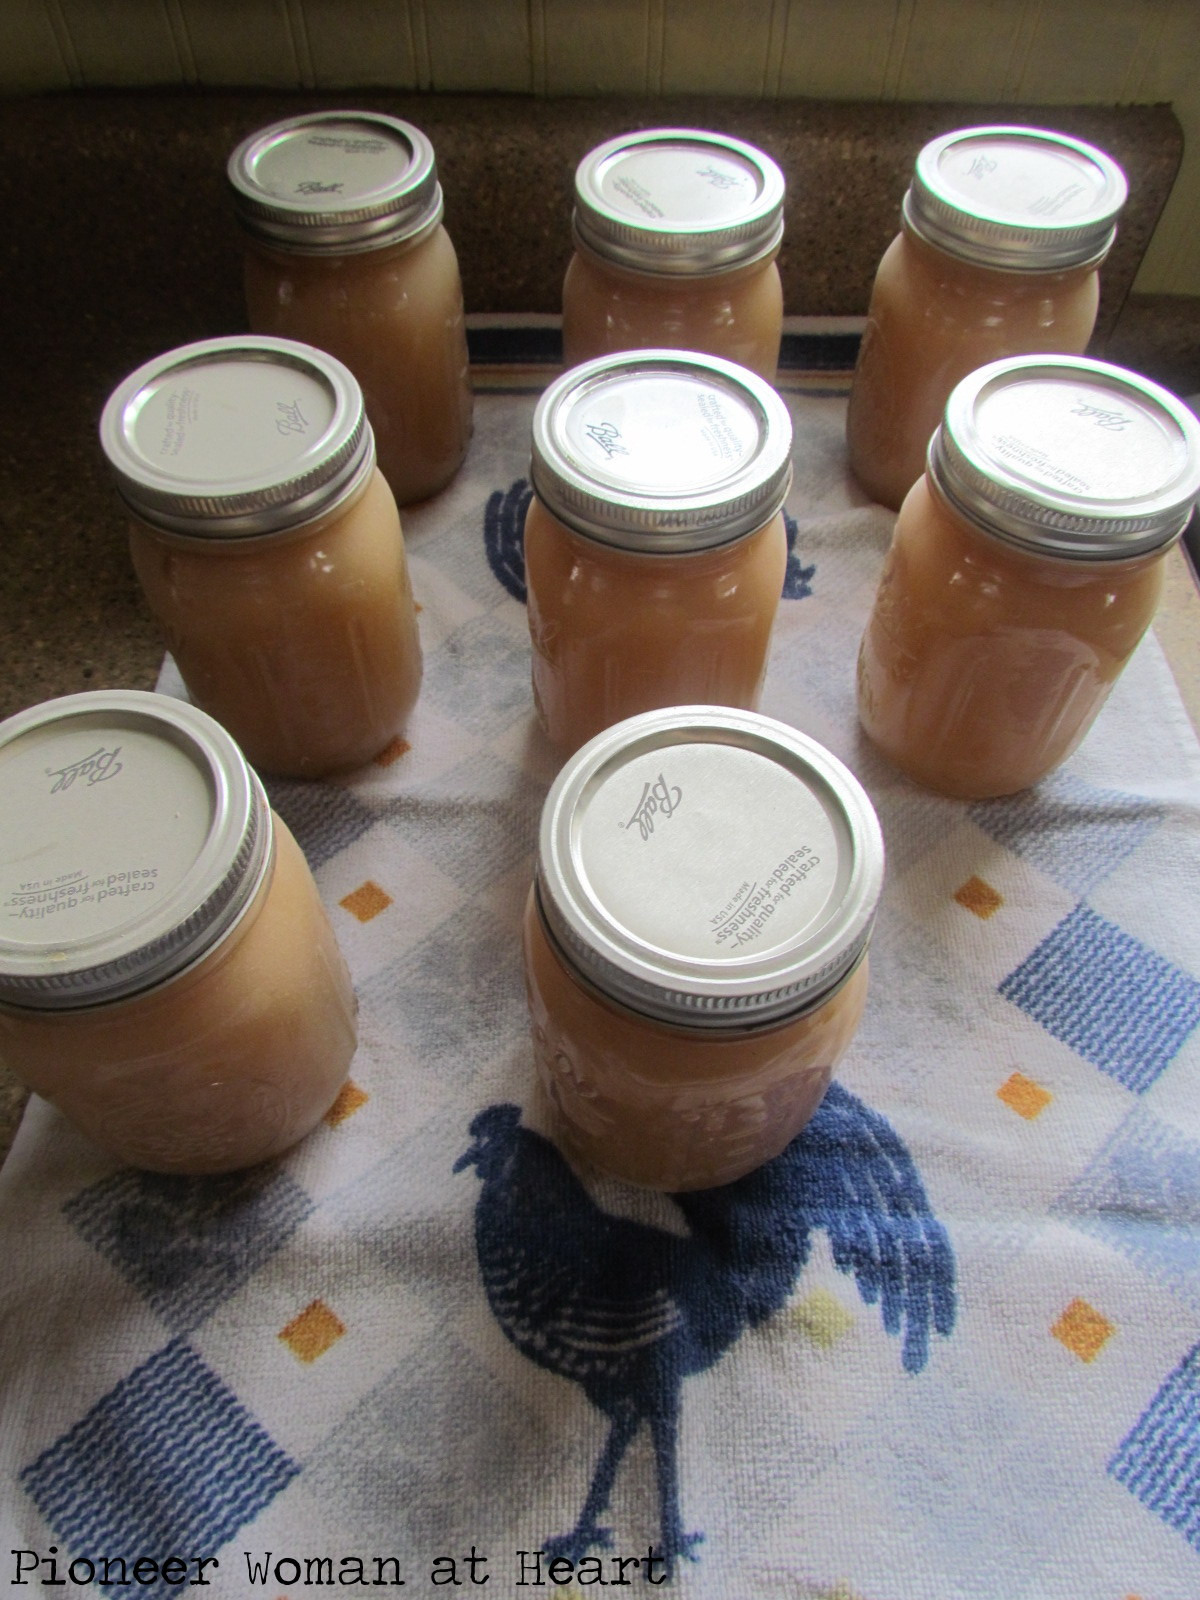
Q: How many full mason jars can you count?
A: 8